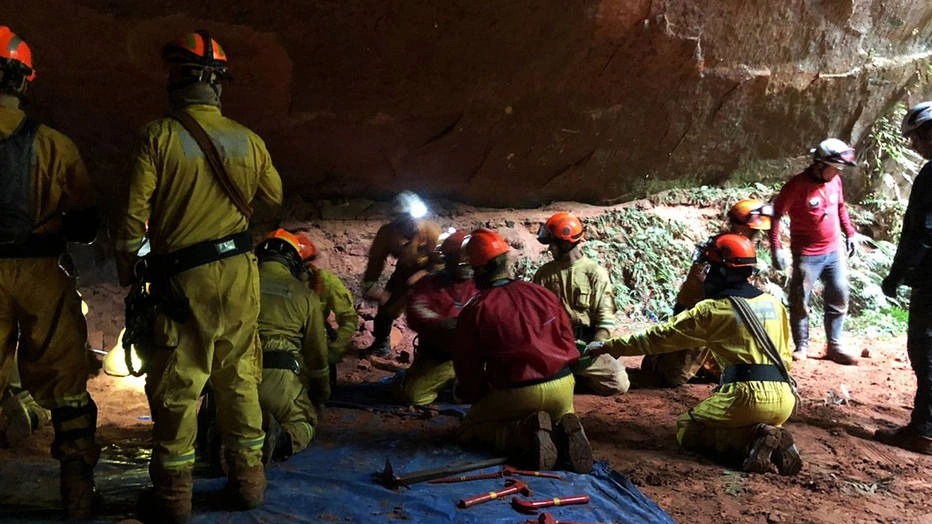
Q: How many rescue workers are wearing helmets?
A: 12